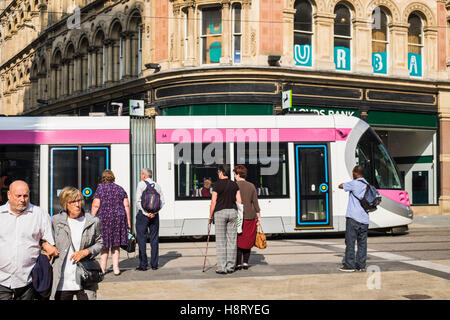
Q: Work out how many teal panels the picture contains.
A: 4